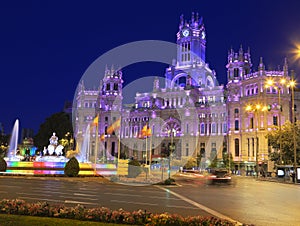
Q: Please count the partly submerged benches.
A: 0